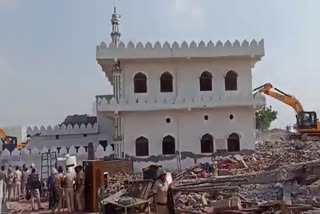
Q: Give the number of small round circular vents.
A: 3